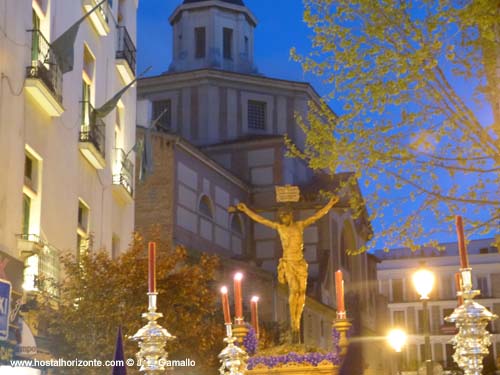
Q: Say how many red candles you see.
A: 7